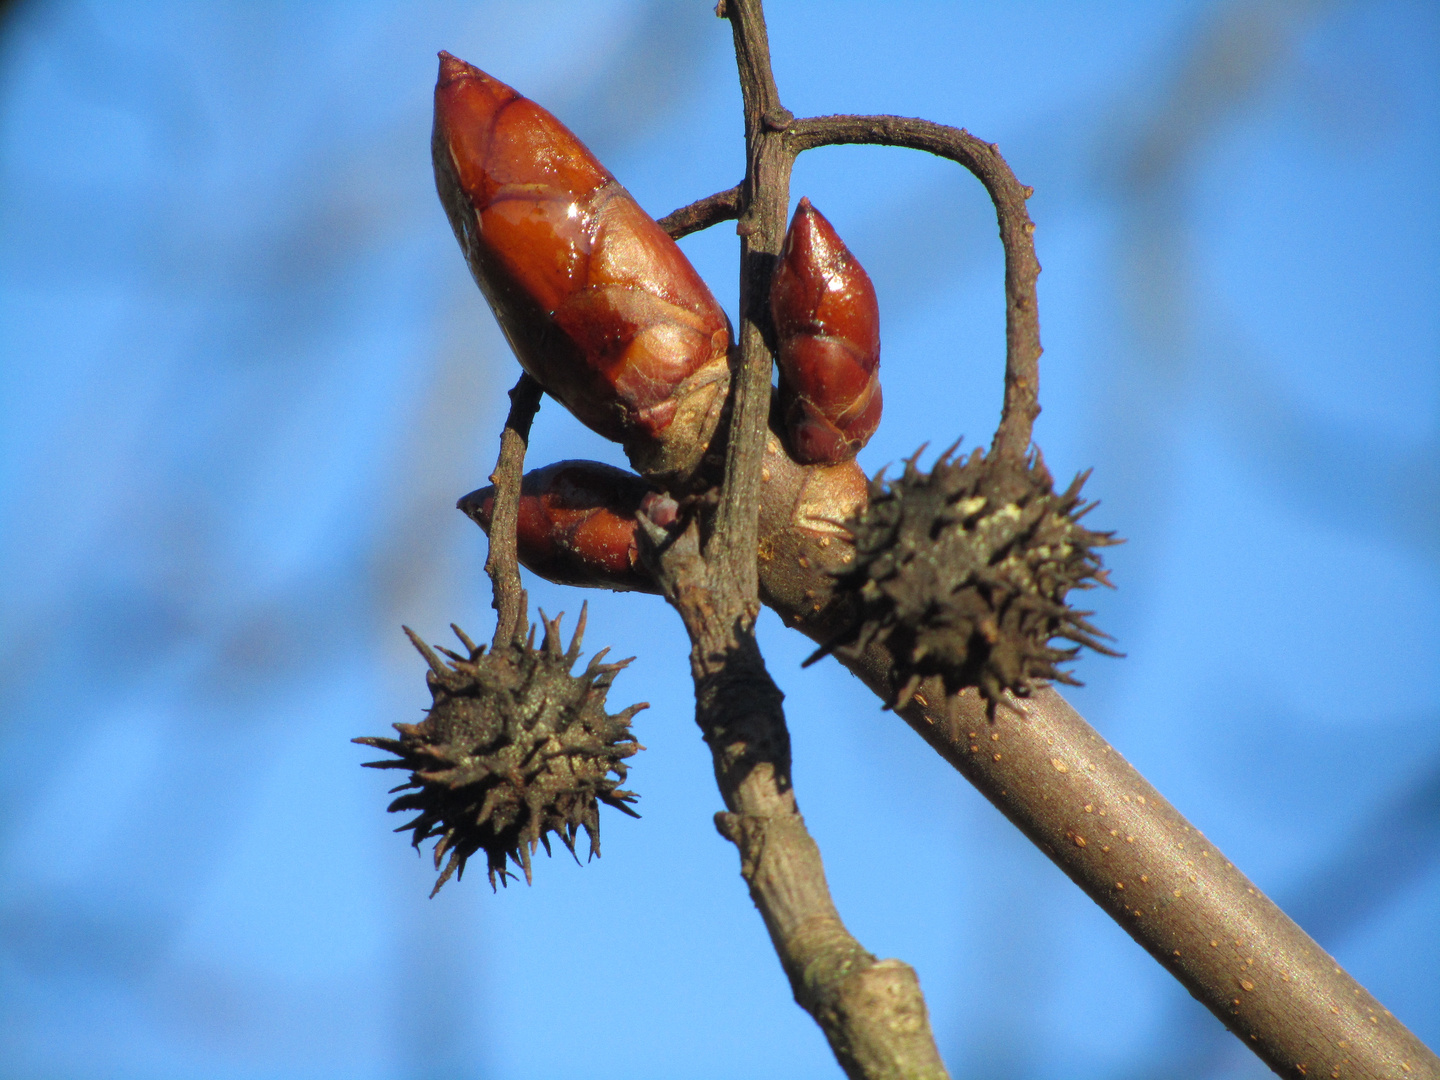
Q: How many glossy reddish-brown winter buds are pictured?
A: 3